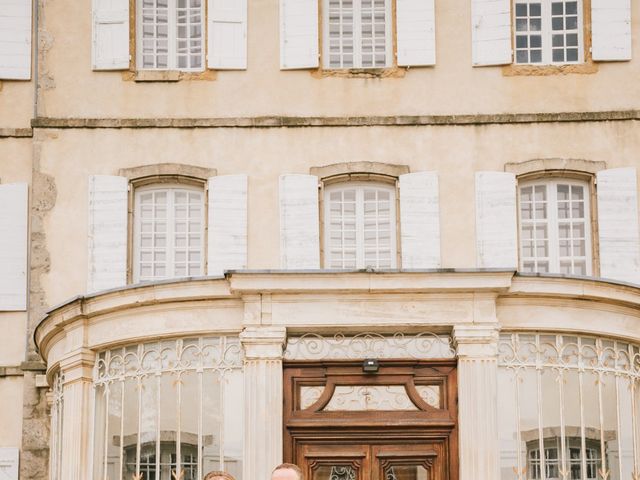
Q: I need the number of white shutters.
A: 15